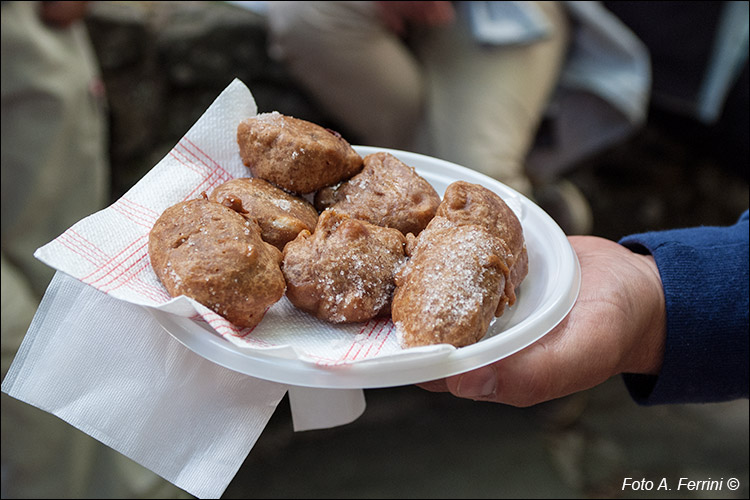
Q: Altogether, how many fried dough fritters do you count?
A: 7